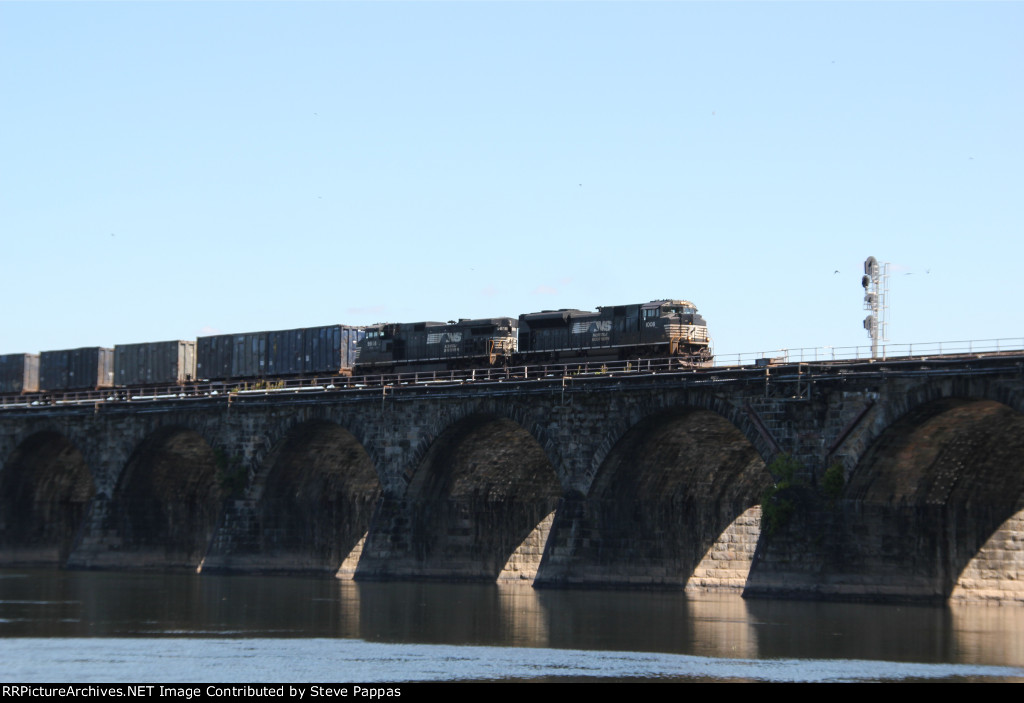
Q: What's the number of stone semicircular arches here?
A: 6